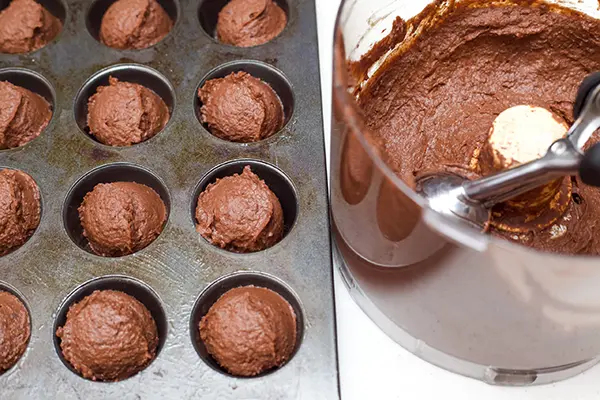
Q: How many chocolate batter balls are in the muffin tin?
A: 12